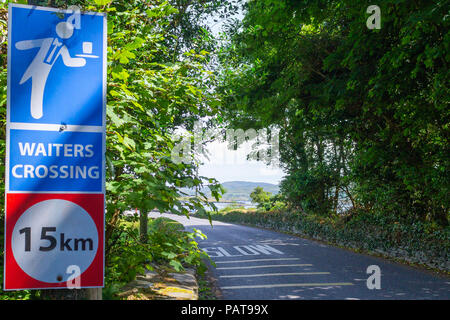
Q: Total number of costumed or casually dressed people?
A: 0